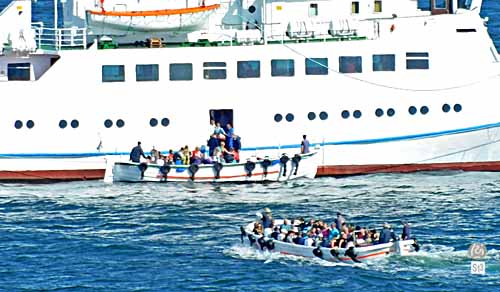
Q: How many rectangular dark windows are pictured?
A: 11